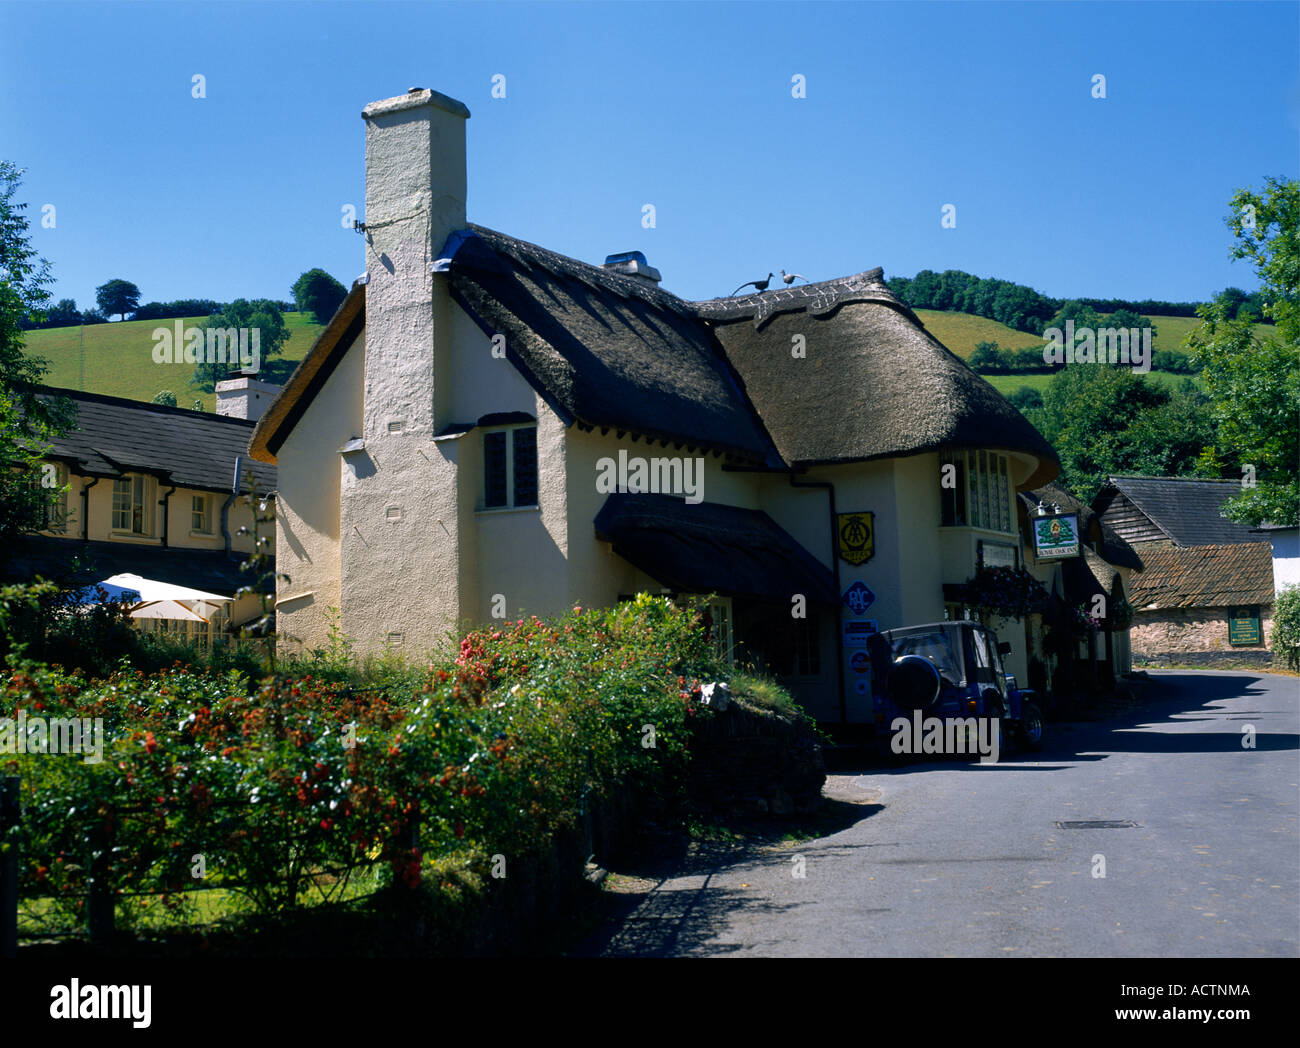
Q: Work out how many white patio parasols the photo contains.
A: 1